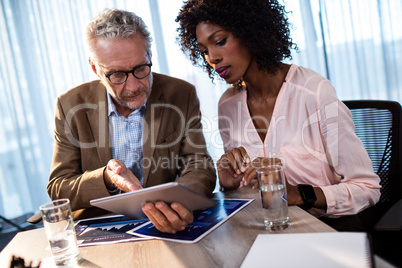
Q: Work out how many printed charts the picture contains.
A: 2